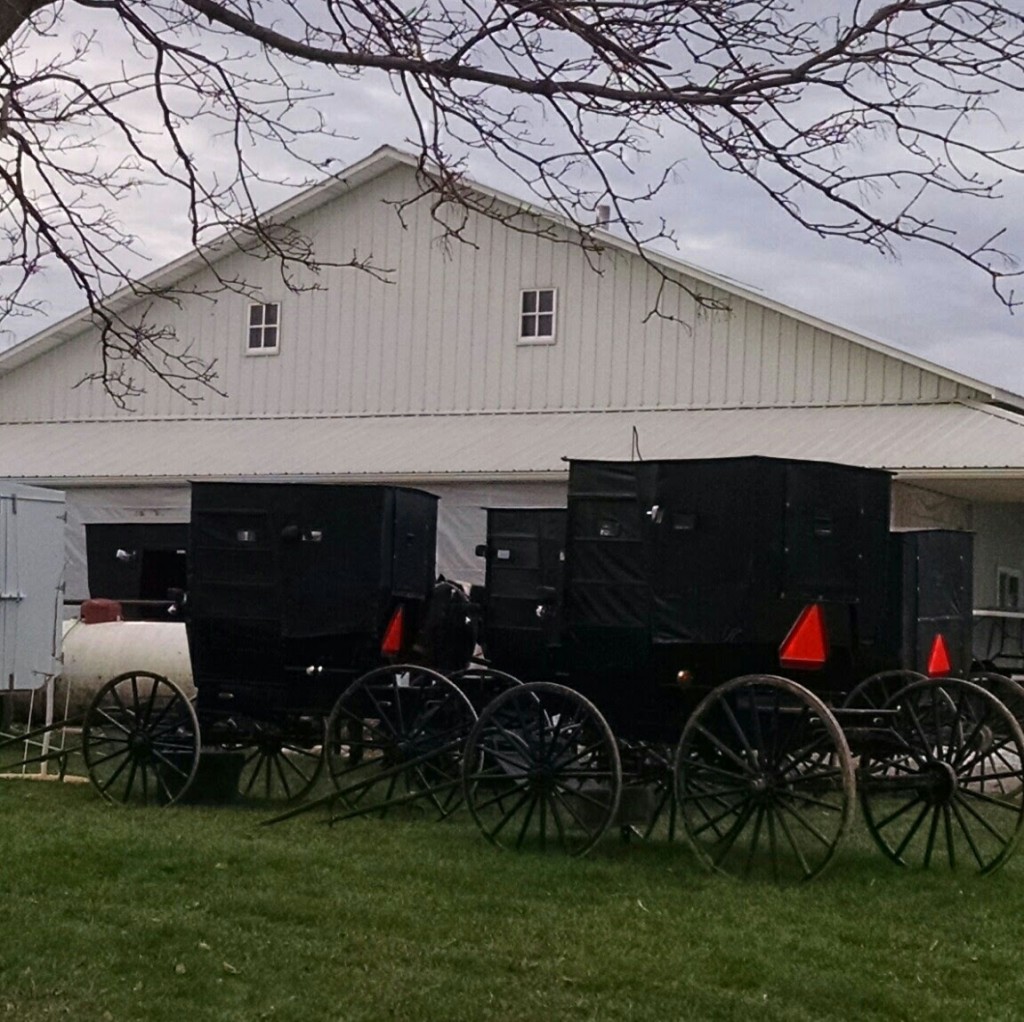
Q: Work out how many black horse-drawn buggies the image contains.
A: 5